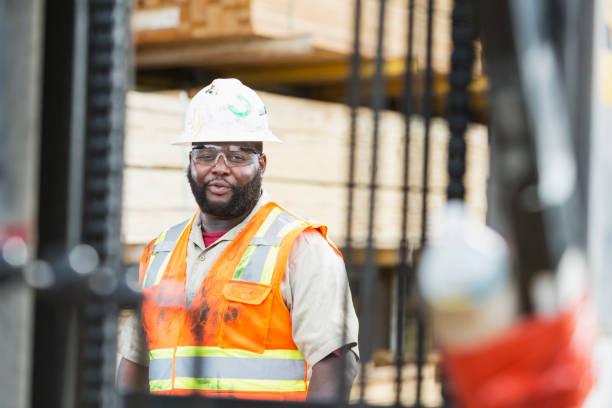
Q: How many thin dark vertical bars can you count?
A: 4